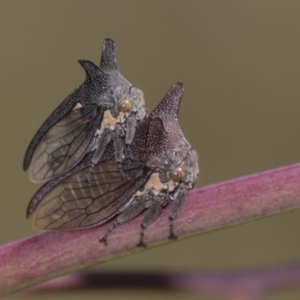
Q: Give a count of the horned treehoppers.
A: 2